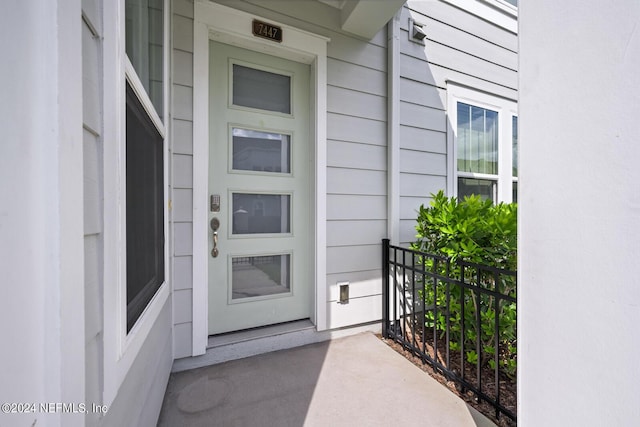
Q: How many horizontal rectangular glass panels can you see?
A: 4